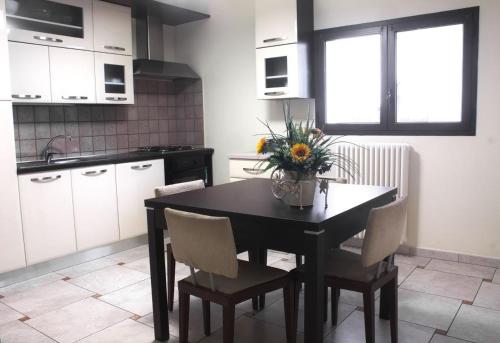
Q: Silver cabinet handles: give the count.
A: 11